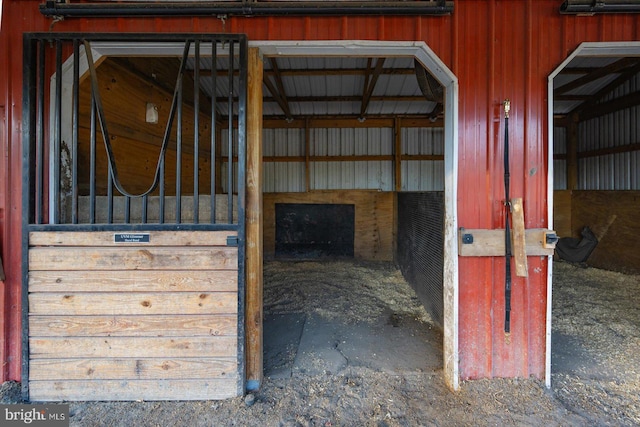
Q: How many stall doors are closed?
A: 1